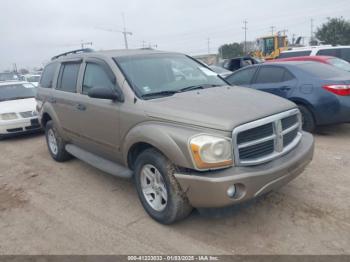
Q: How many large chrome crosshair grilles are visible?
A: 1